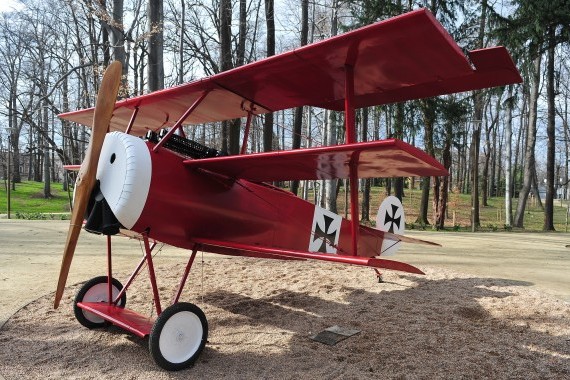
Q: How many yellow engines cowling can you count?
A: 0